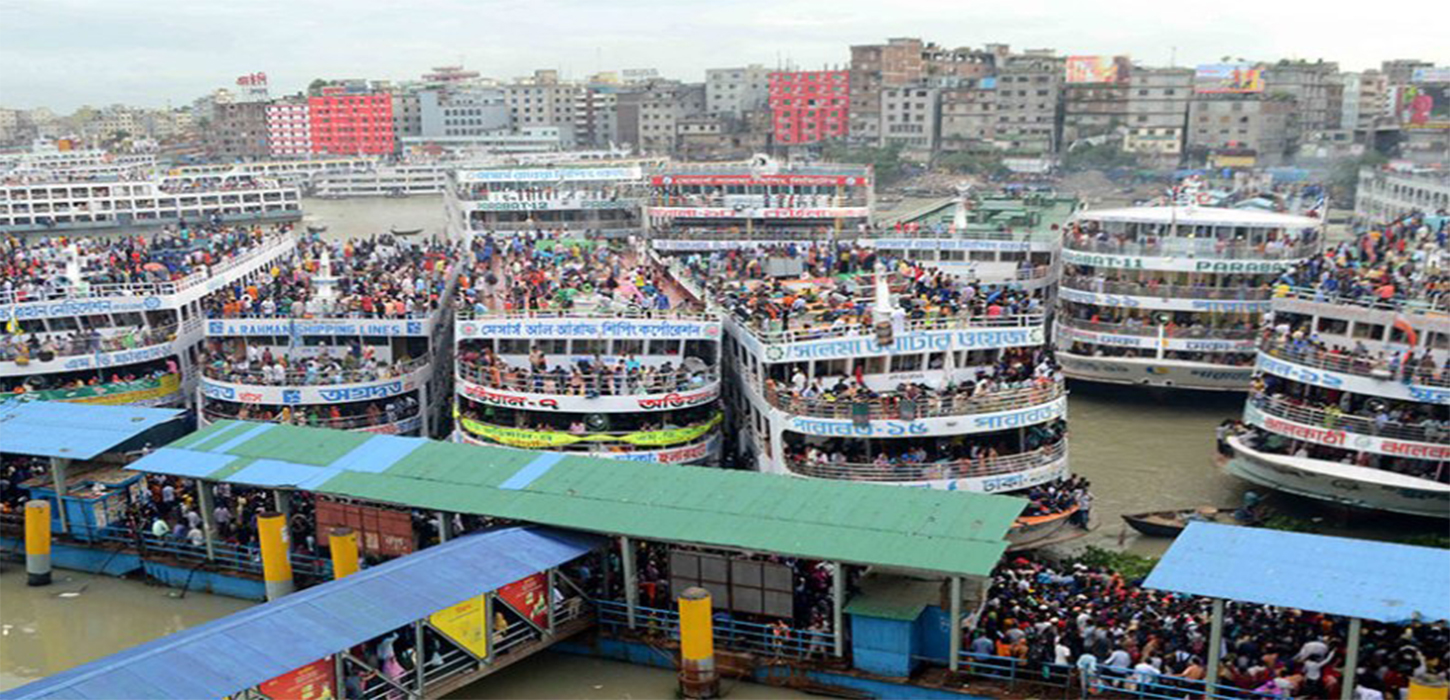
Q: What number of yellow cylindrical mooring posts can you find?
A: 5